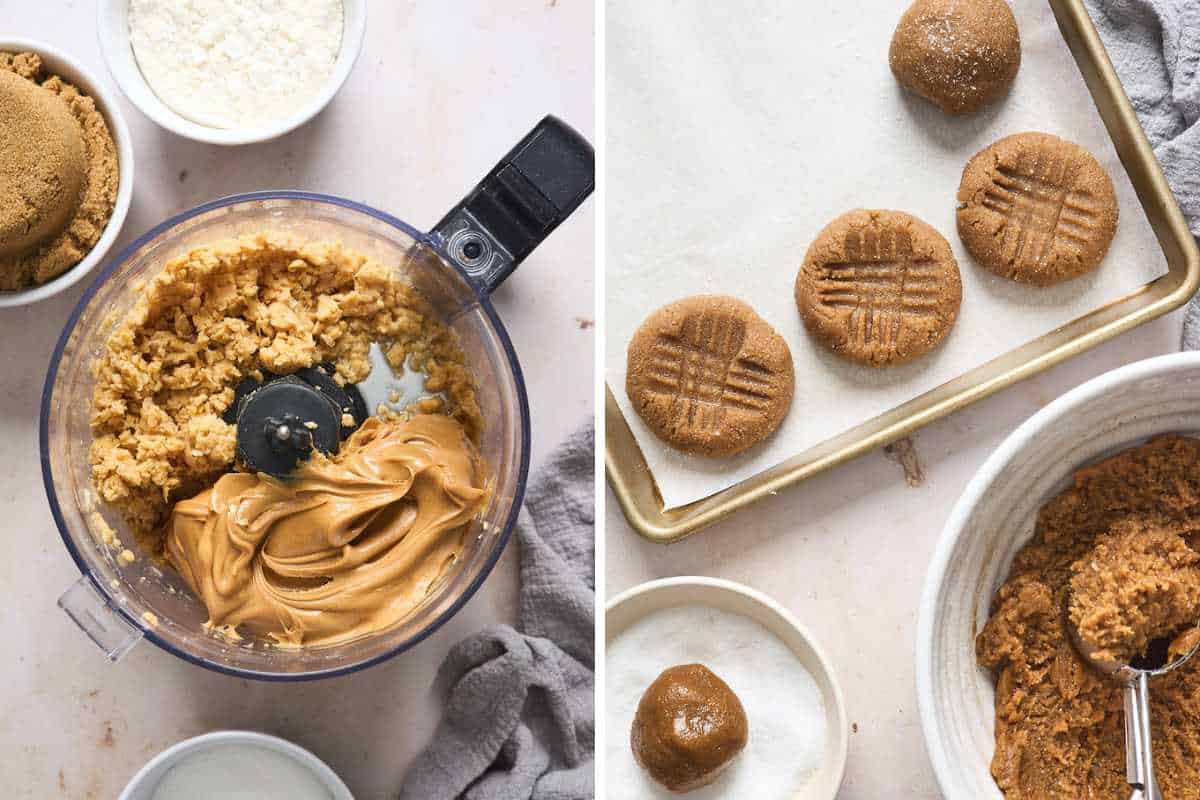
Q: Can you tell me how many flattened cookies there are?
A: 3